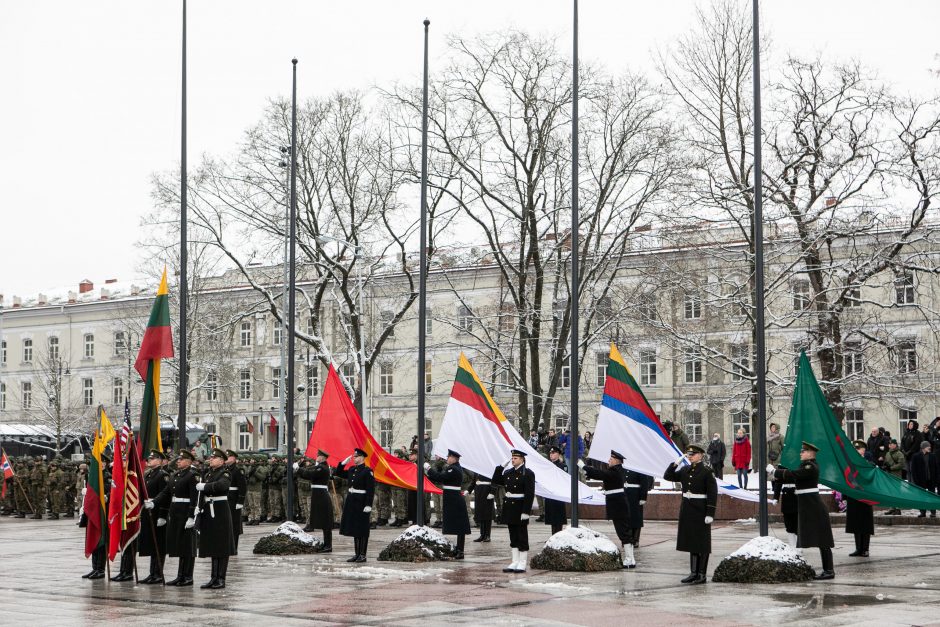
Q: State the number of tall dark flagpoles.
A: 5